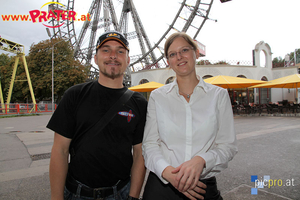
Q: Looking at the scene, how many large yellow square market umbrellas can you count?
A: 3